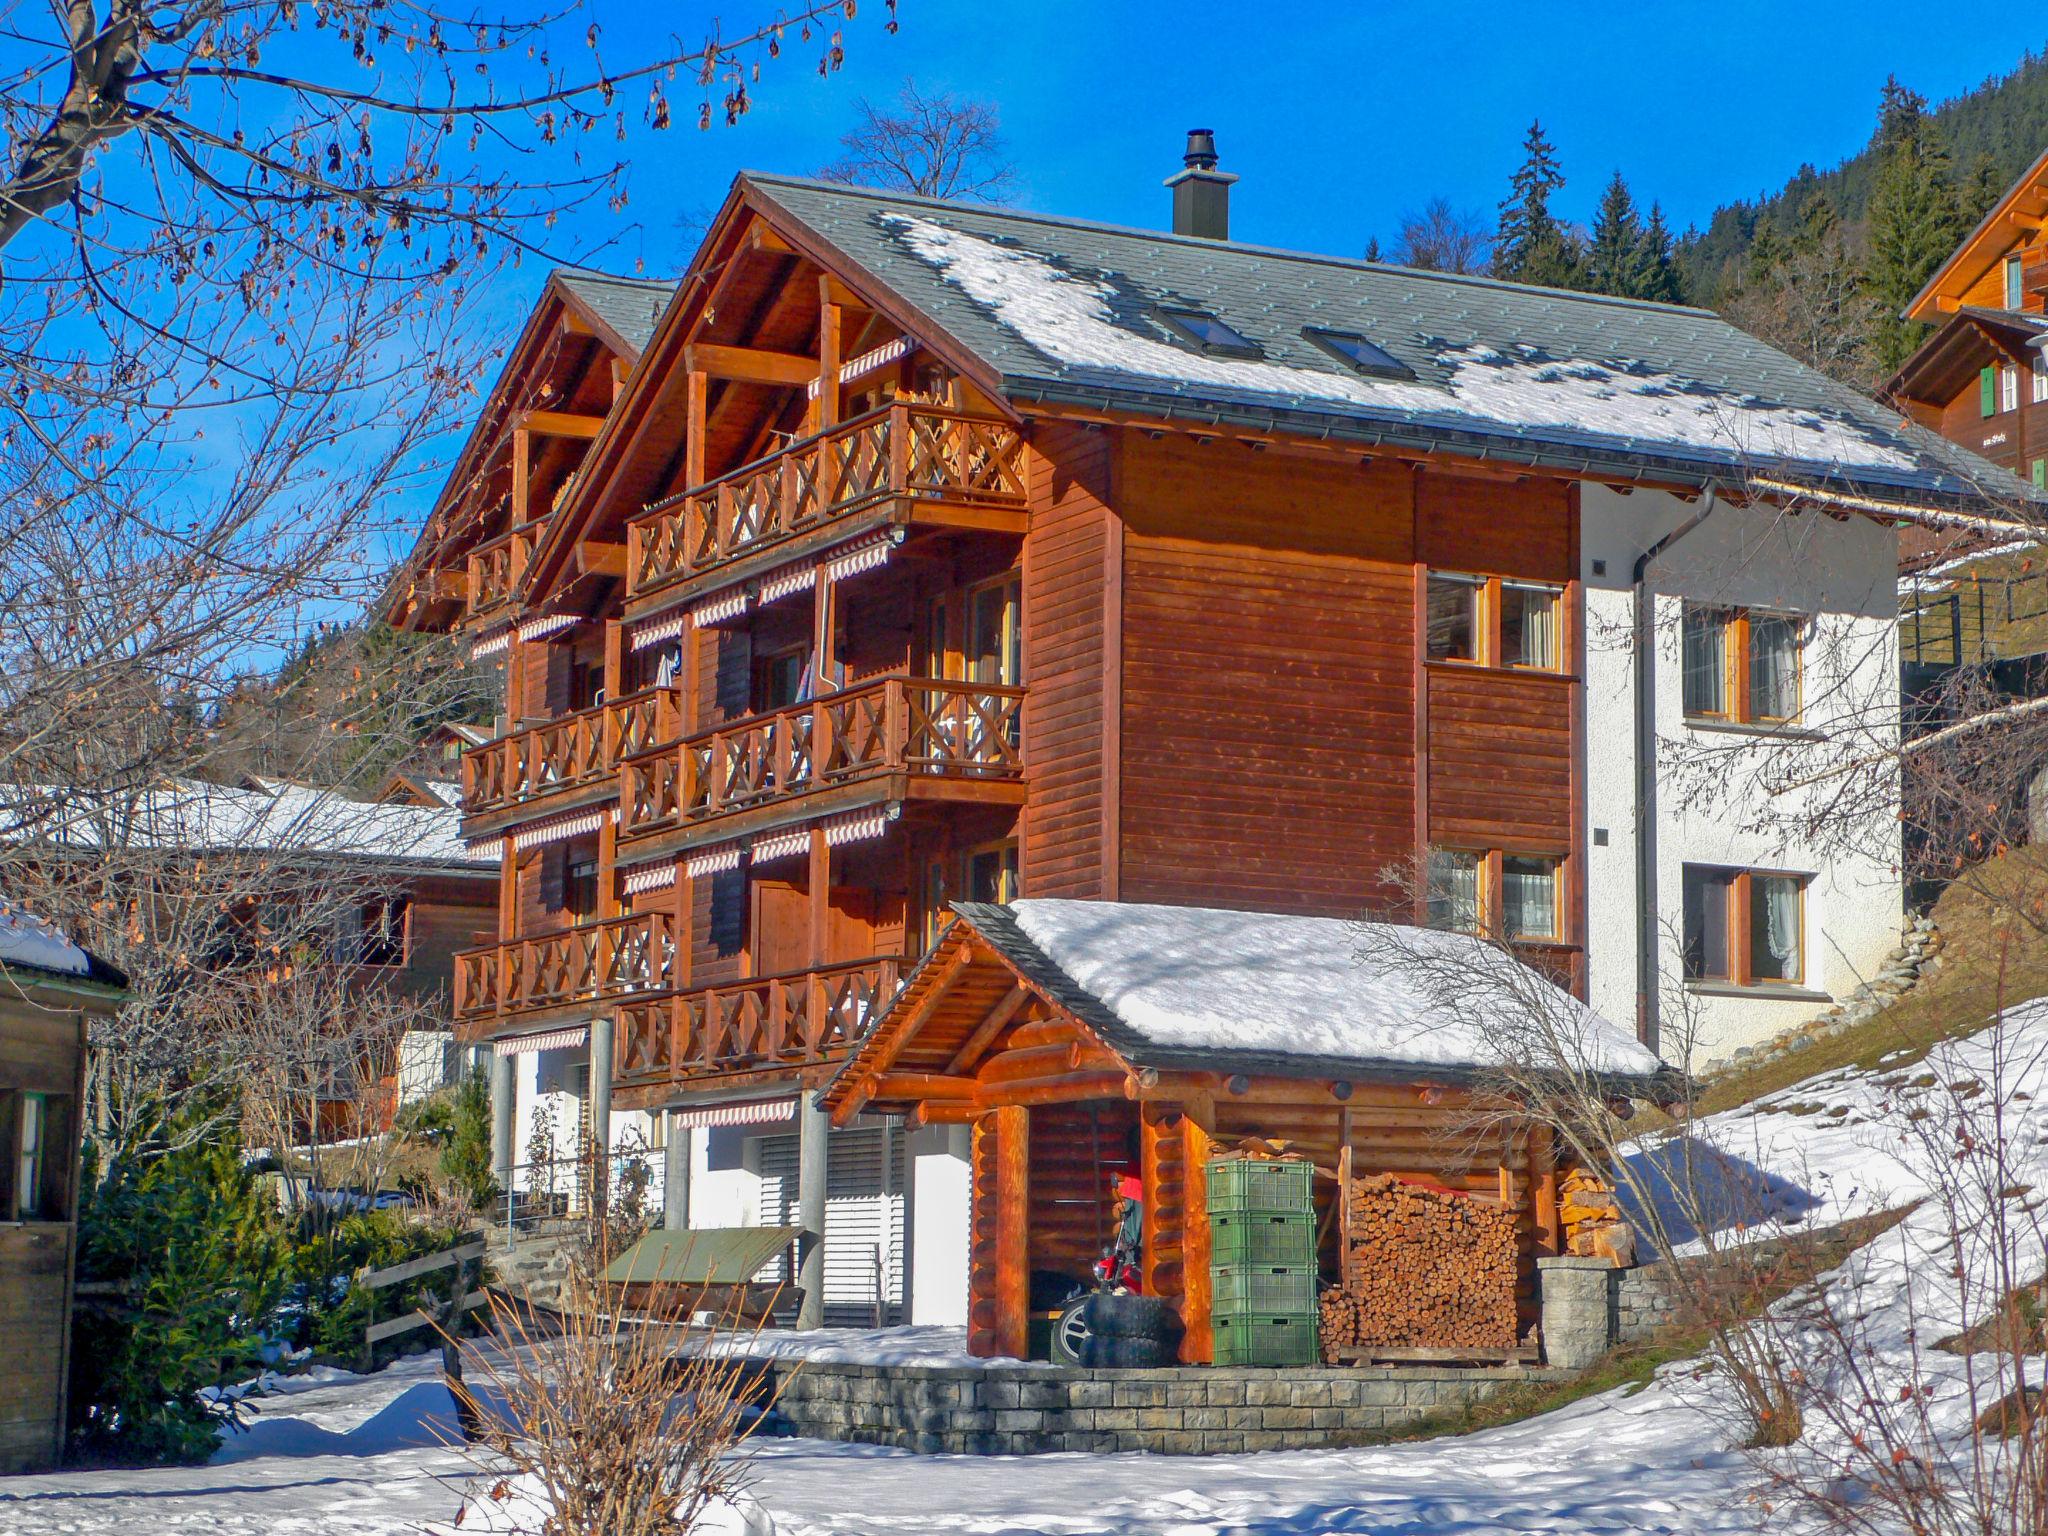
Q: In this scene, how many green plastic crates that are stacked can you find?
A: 4